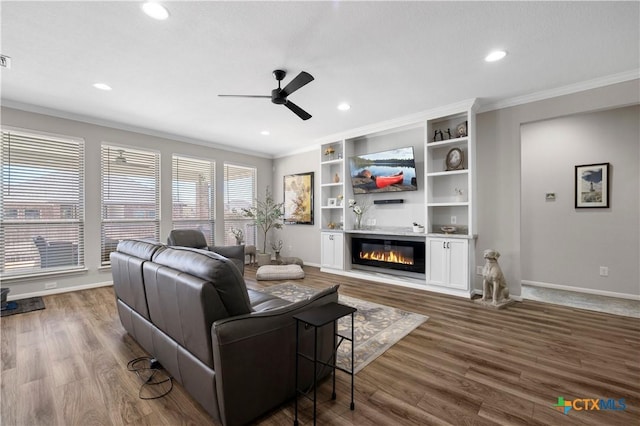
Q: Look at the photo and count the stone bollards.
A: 0